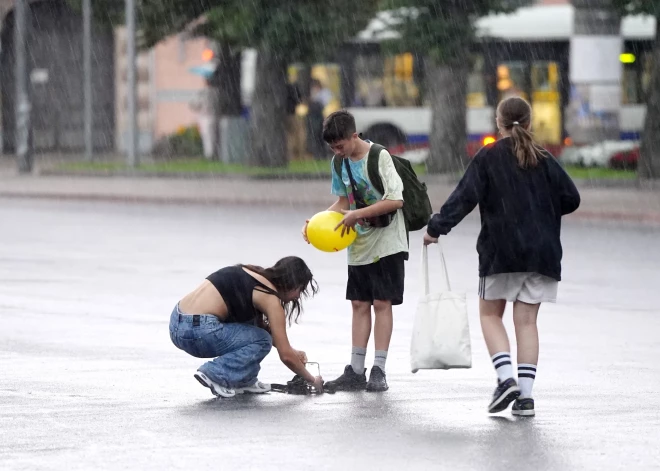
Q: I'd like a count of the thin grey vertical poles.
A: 3